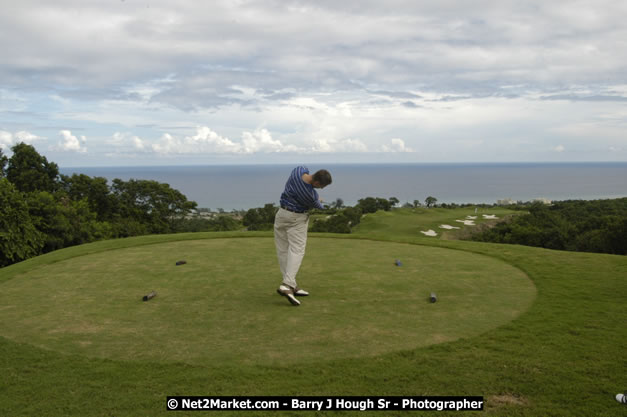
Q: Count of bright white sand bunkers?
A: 5